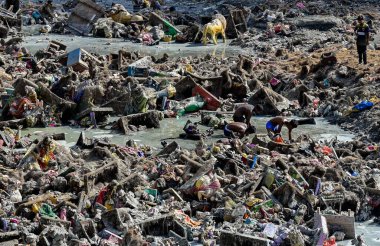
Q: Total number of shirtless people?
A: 3